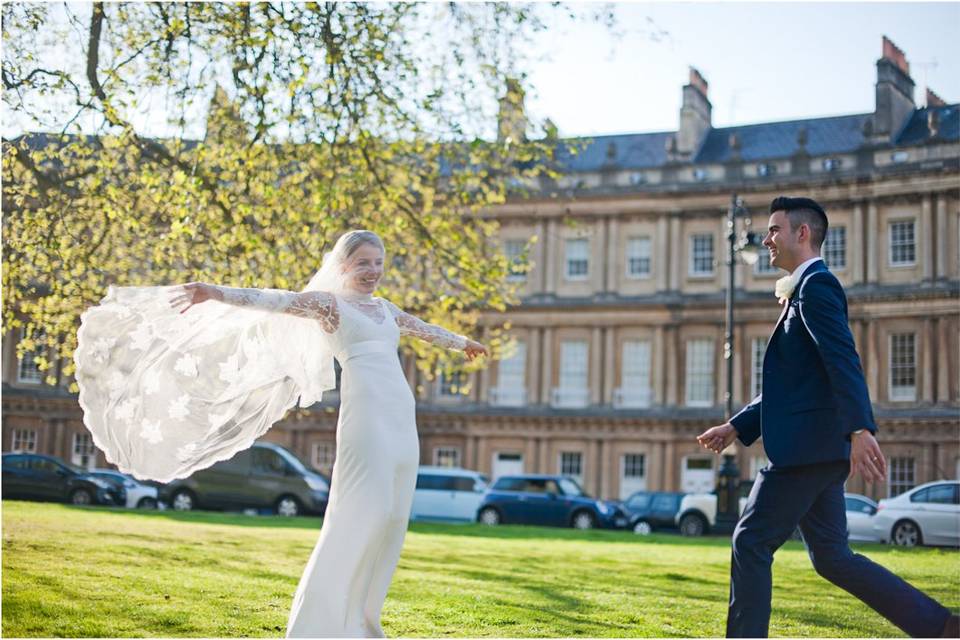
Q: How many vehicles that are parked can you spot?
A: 9